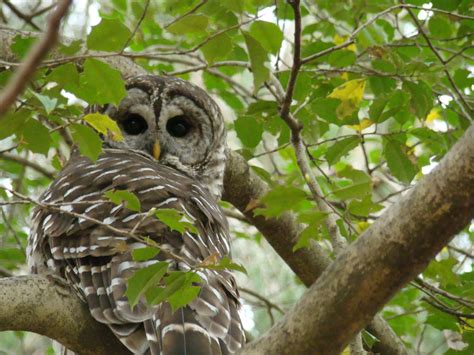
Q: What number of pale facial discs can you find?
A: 2